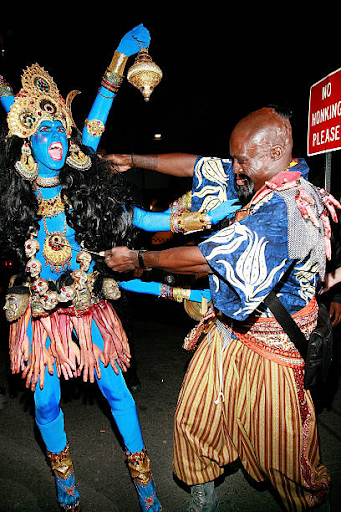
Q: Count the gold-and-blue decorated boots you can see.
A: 2